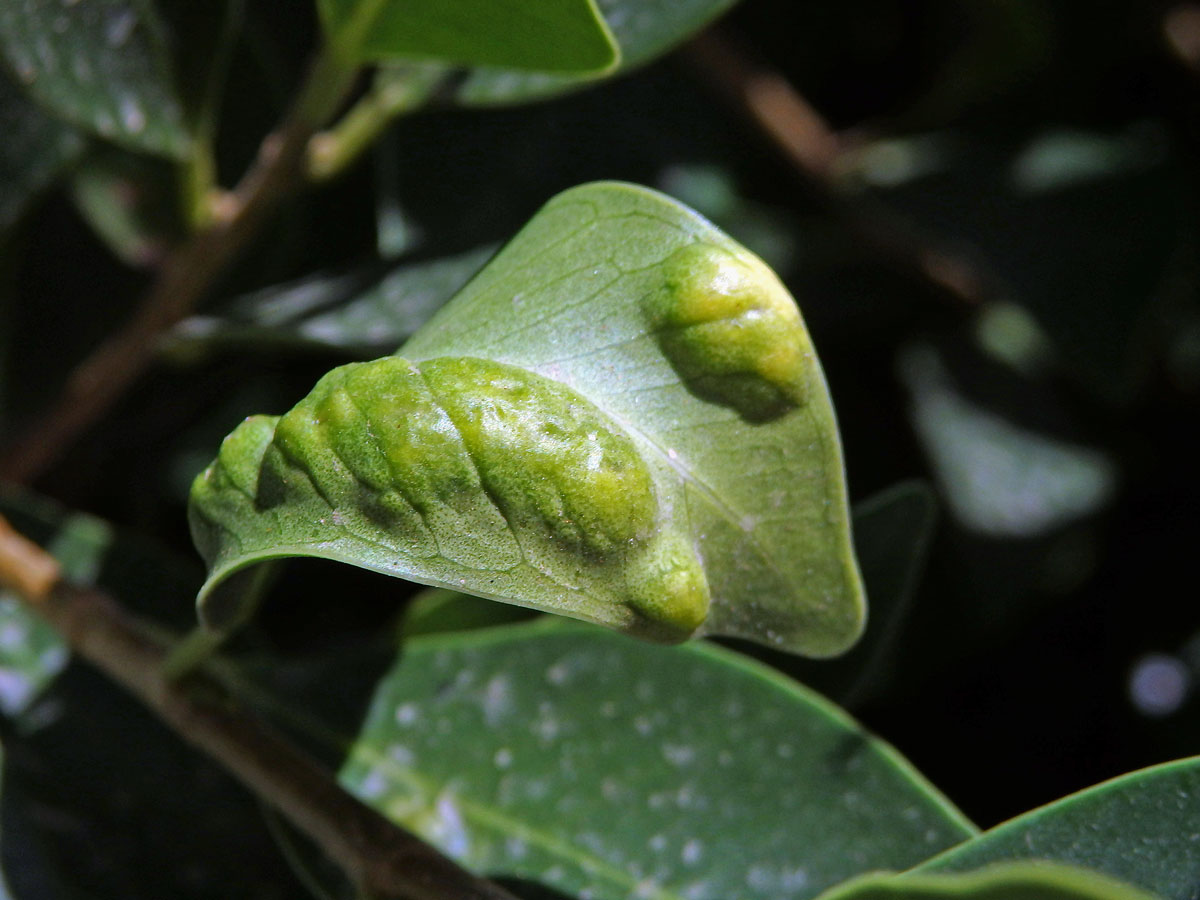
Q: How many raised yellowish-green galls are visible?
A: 3